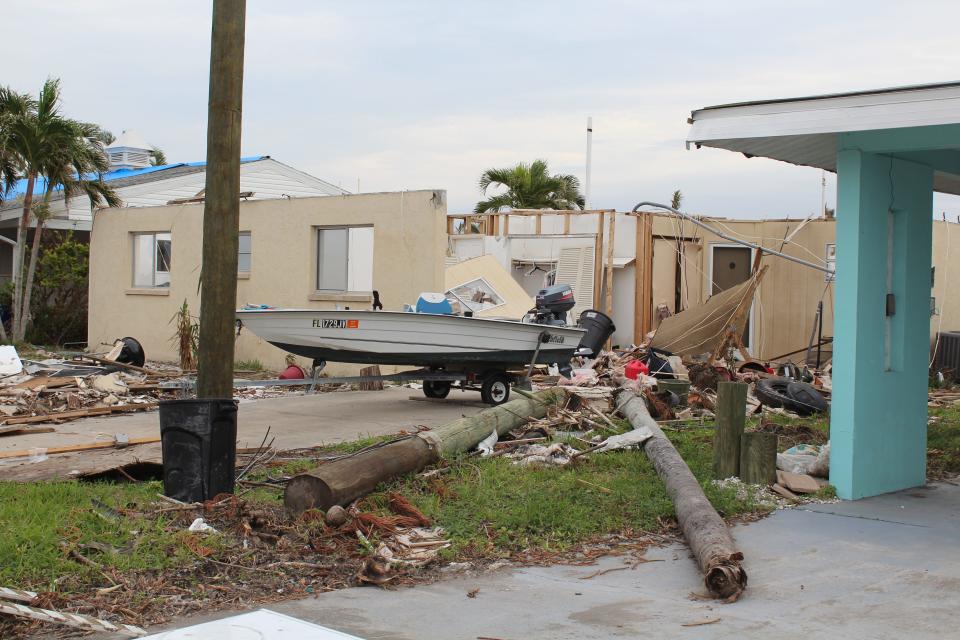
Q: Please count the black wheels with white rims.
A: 1